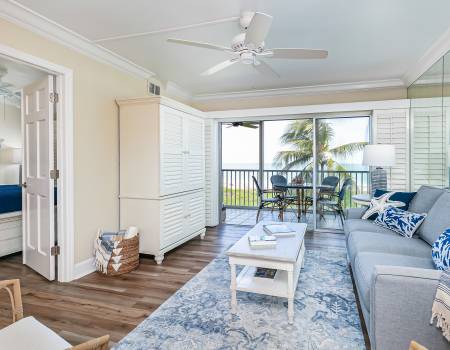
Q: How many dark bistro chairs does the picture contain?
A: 4